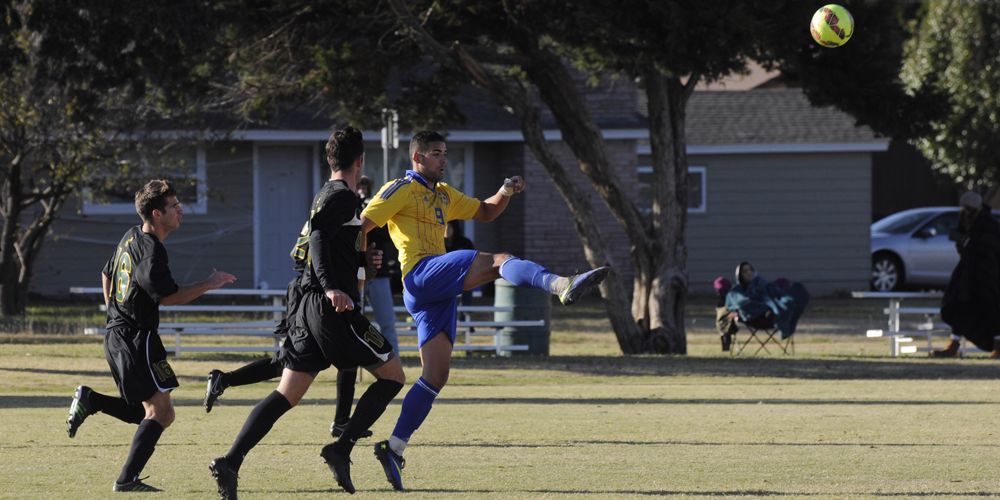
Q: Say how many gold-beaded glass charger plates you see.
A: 0